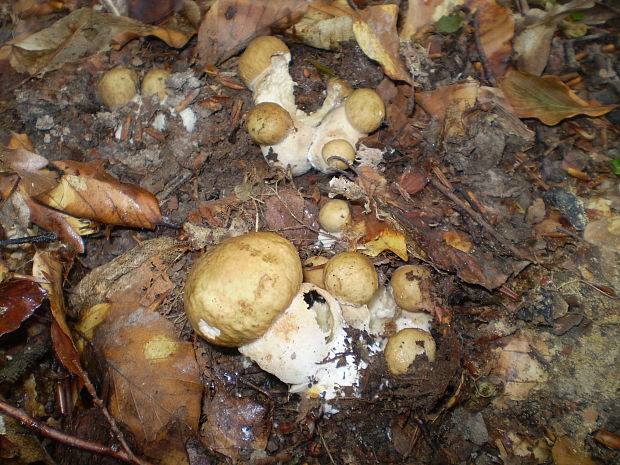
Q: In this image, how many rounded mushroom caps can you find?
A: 12